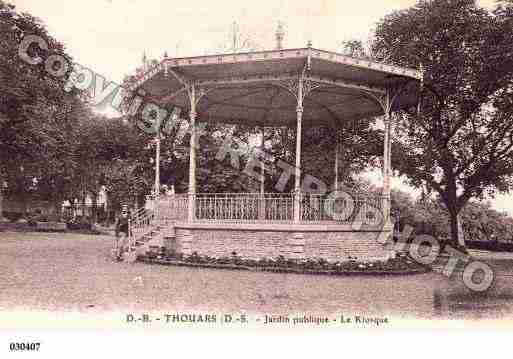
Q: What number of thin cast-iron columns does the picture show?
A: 6